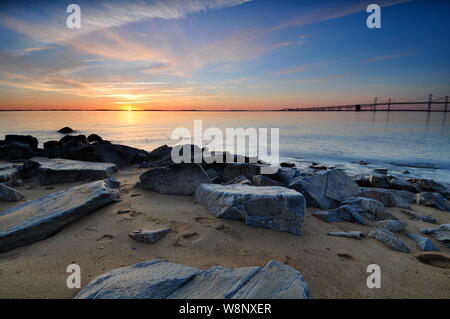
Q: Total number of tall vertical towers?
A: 4